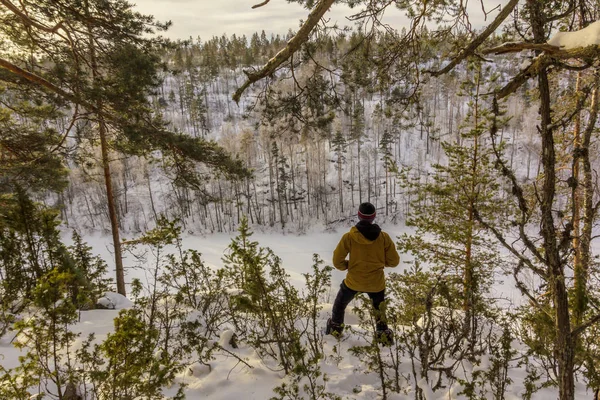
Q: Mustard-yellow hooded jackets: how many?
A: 1